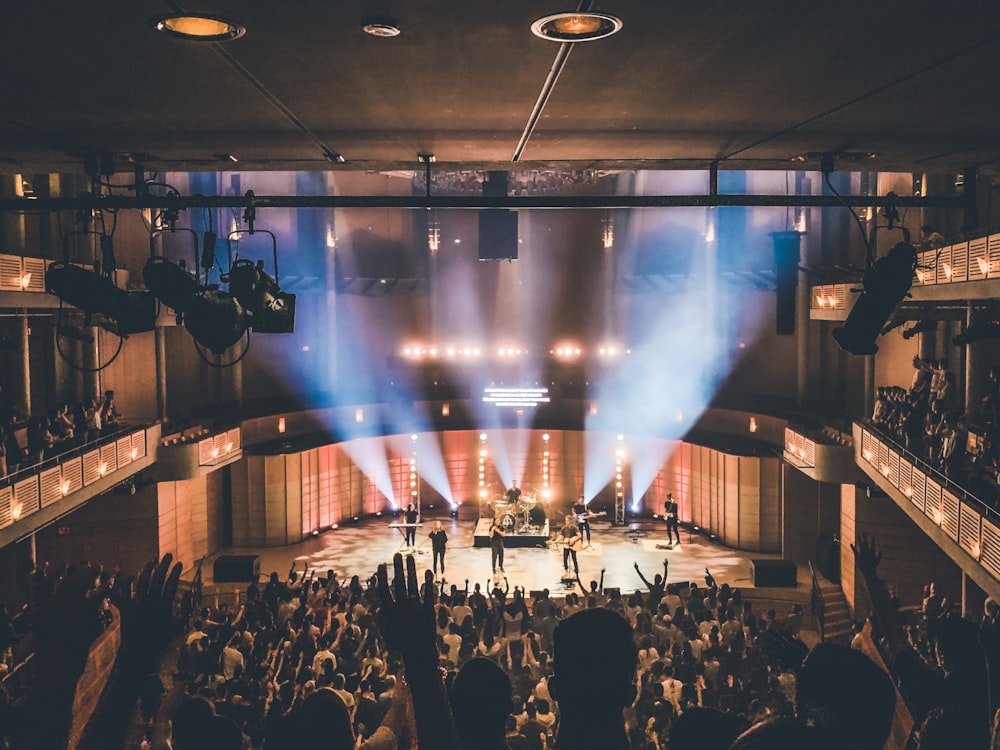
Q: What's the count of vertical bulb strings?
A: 4